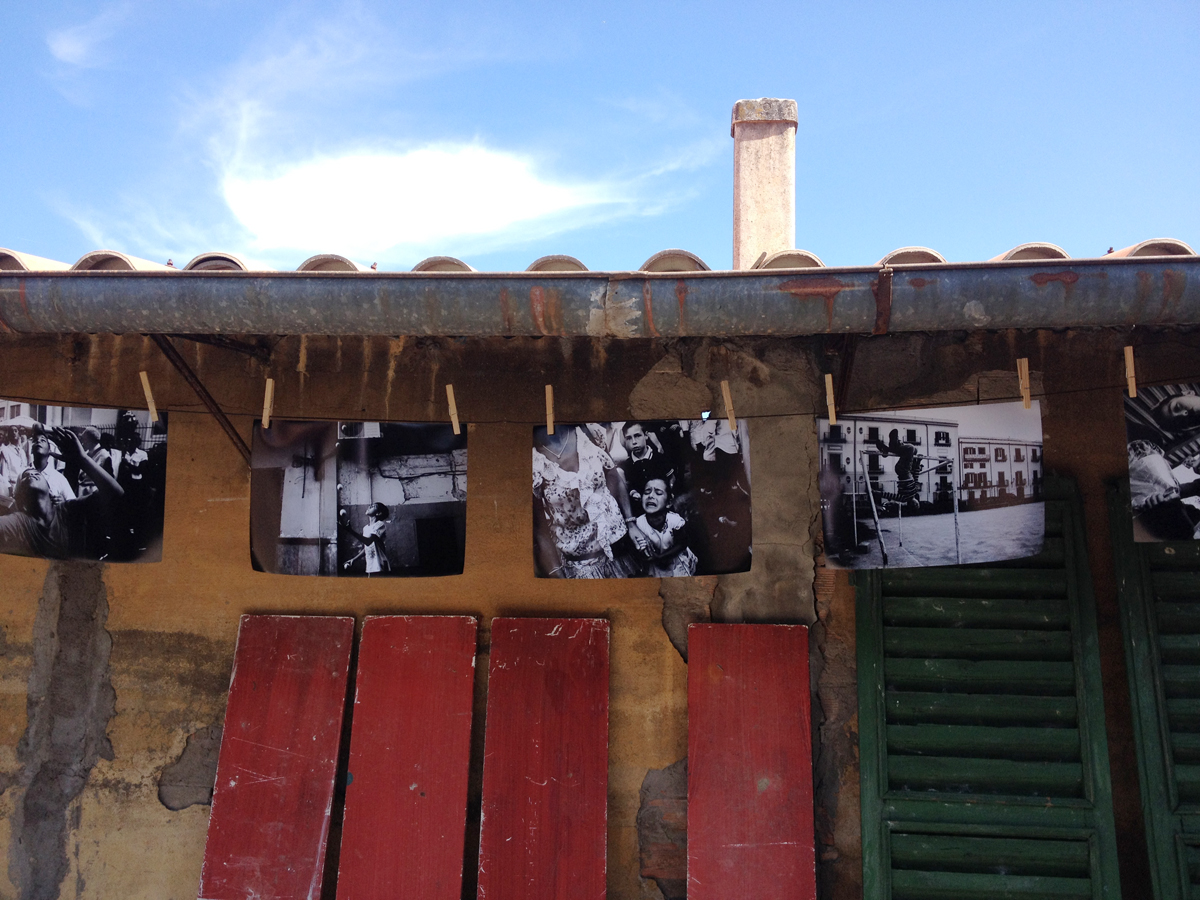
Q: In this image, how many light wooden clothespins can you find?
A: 8